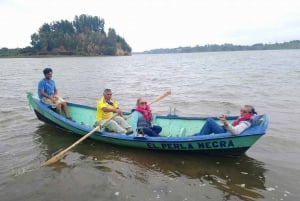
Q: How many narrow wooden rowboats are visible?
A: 1